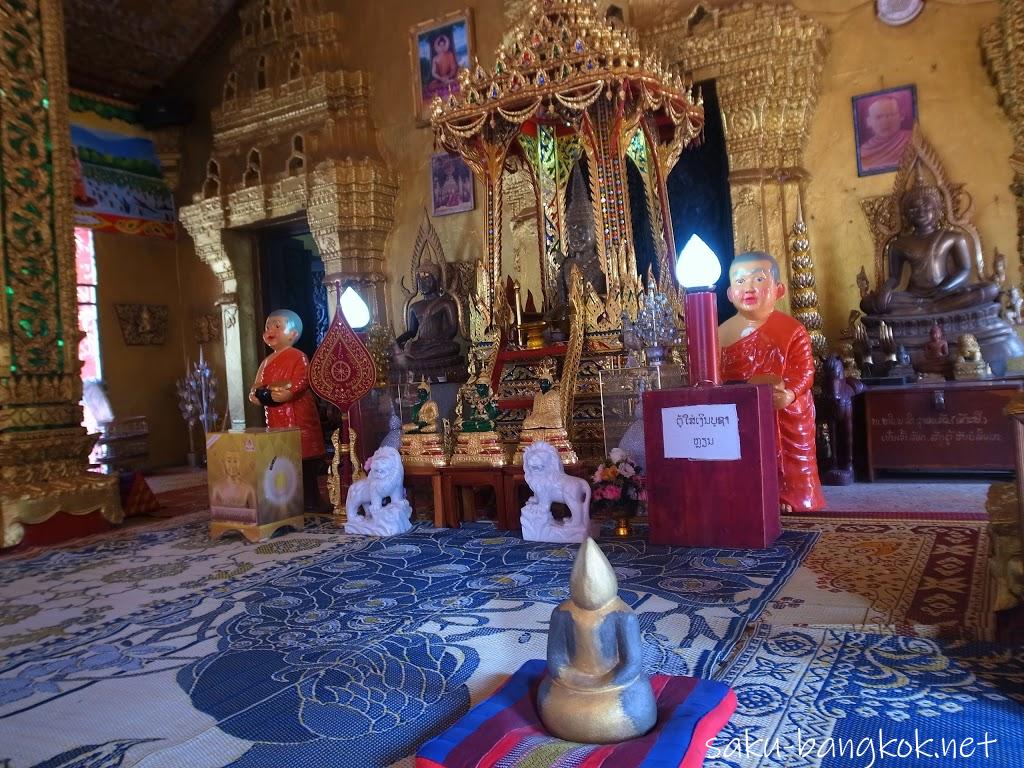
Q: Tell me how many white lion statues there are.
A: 2